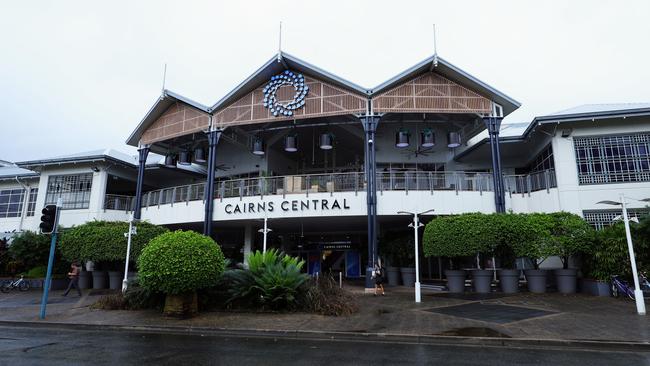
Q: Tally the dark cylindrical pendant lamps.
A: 9